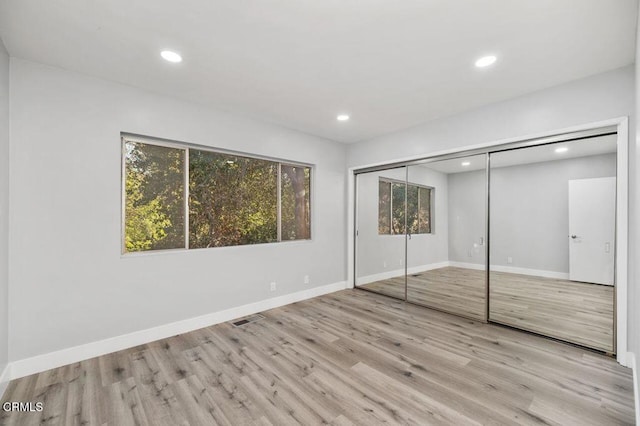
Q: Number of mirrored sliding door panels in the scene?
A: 3